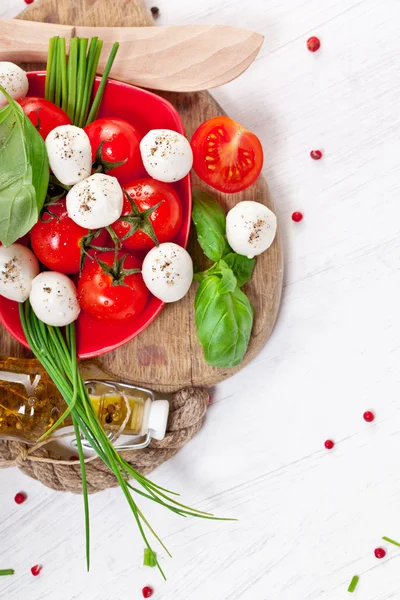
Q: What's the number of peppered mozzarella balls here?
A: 8